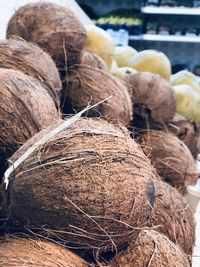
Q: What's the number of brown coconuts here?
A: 12